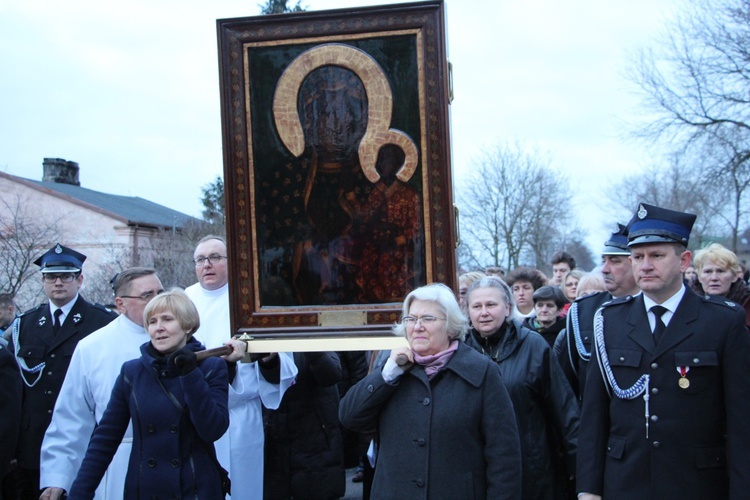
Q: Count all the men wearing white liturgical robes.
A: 2